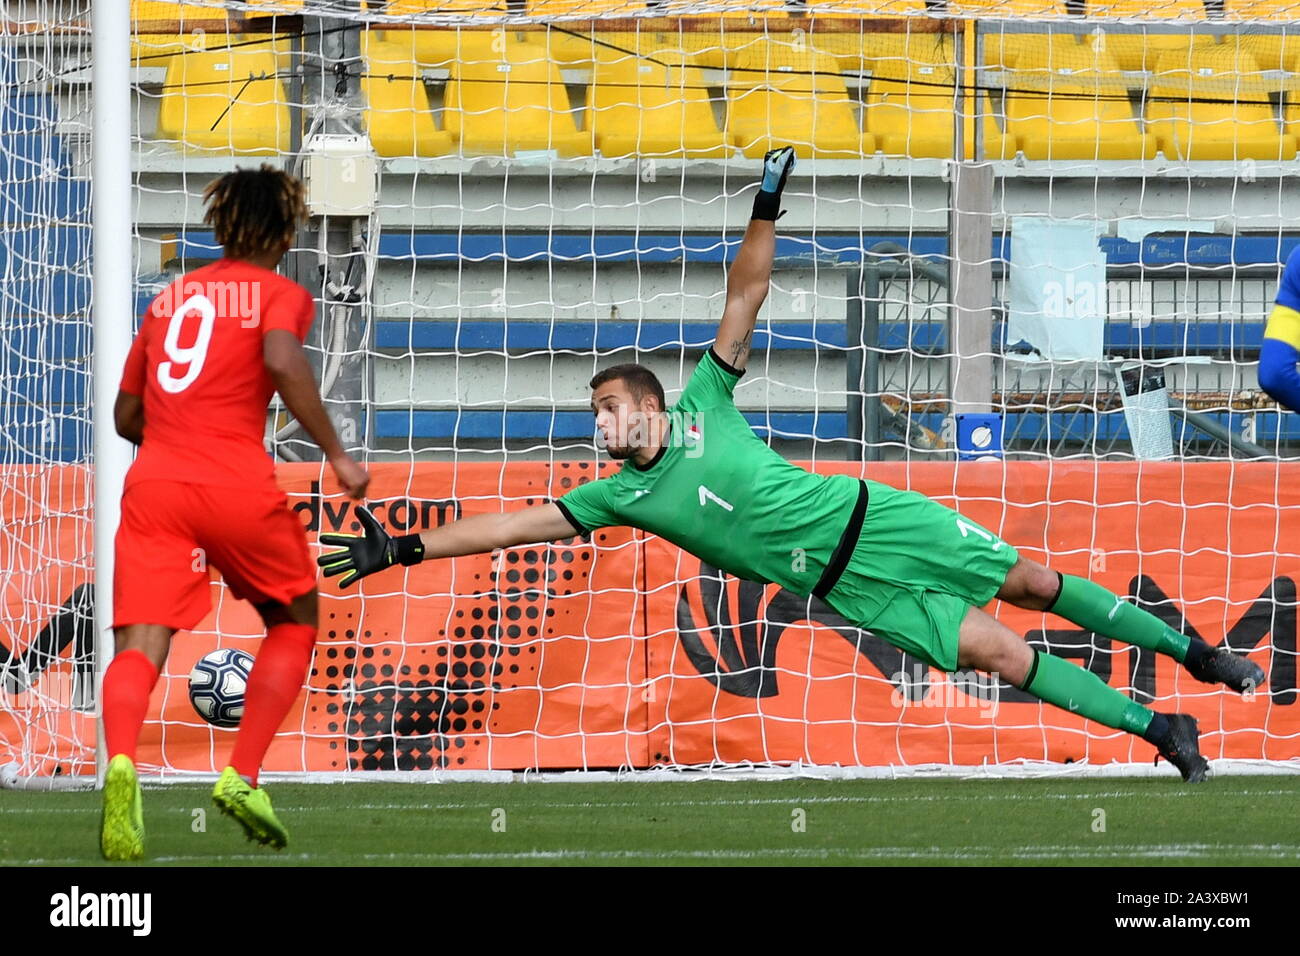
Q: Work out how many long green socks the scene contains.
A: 2